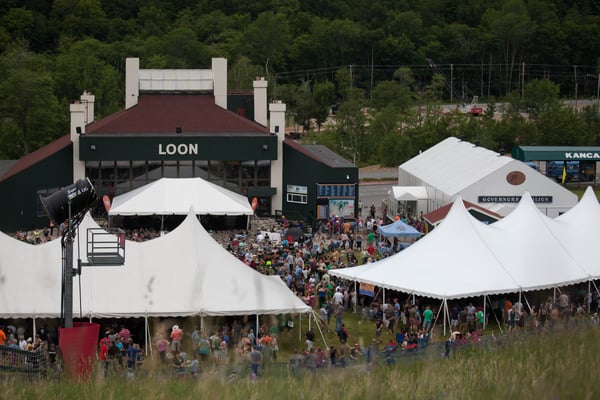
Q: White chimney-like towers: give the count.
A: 6